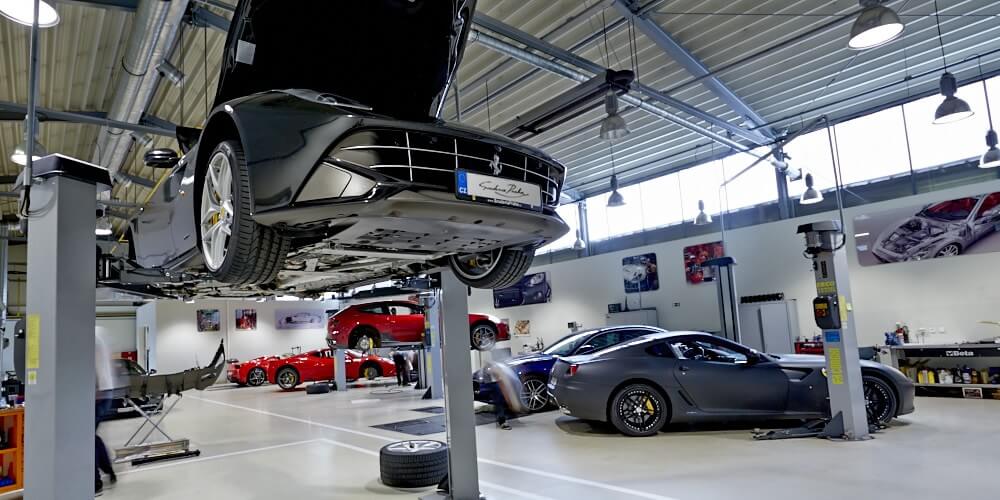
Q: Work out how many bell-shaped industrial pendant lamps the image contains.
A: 11